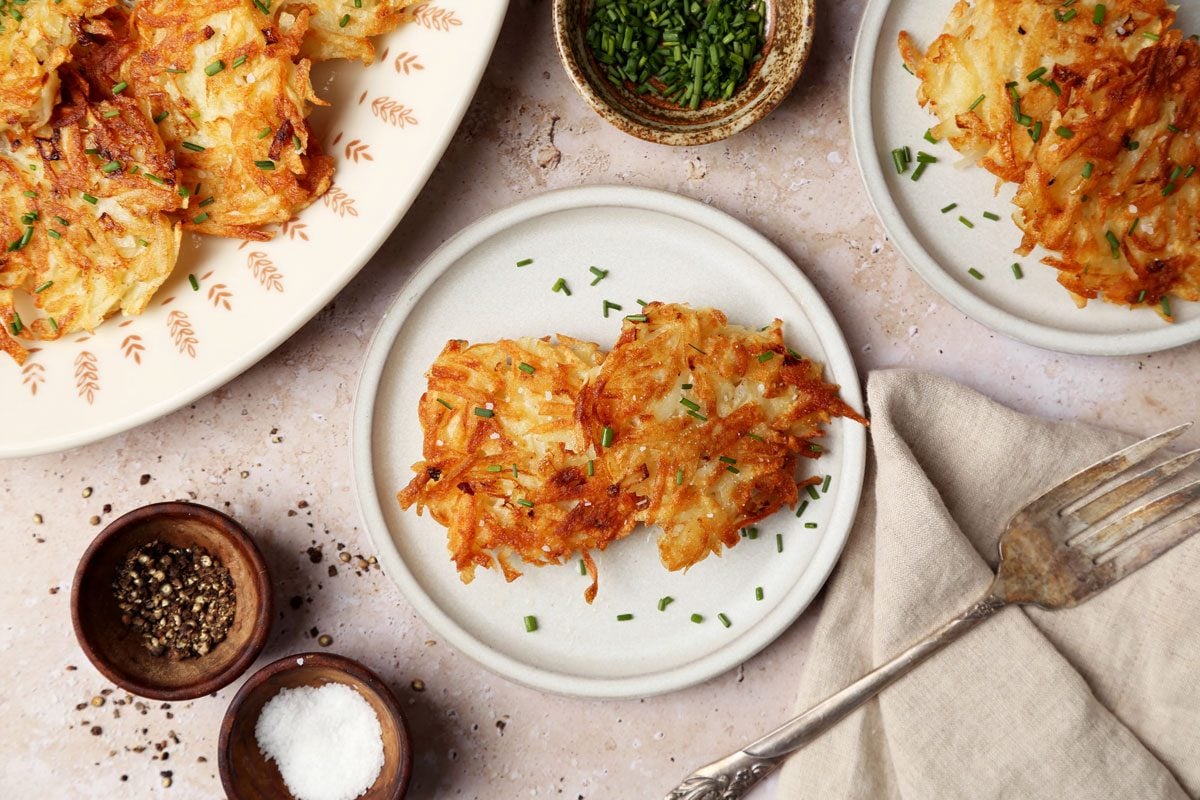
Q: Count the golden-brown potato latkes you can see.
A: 8